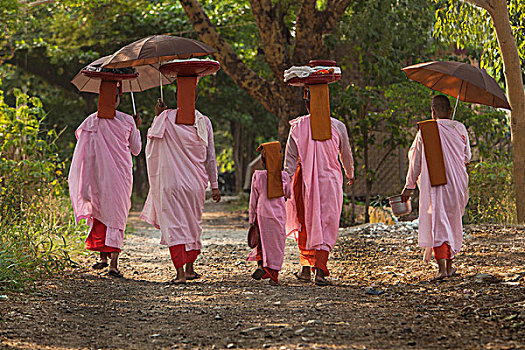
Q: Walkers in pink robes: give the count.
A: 5